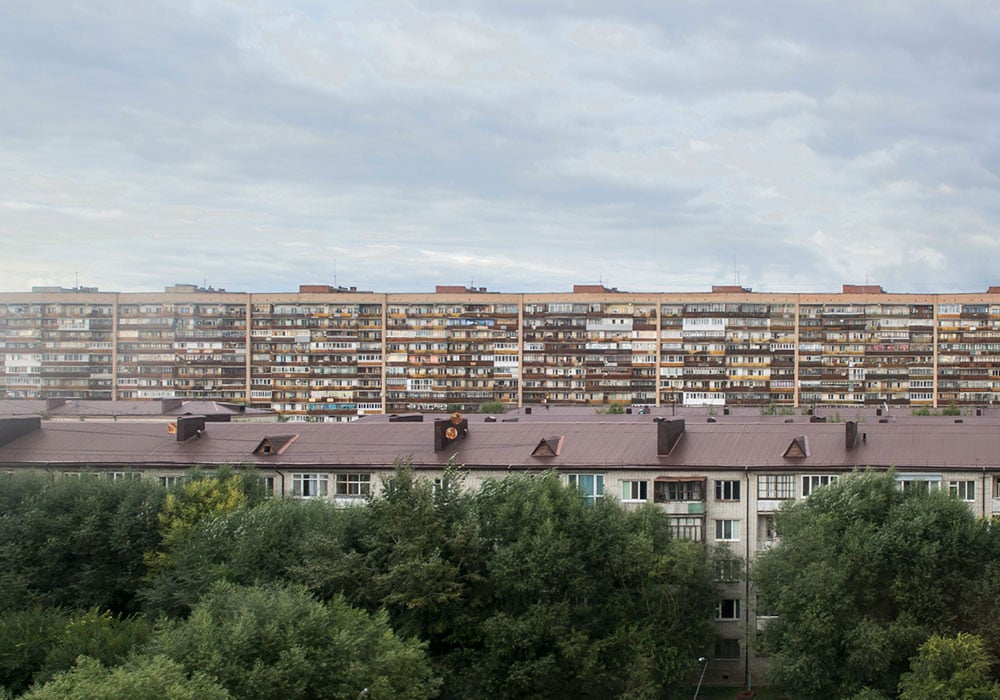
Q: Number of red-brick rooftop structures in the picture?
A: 6